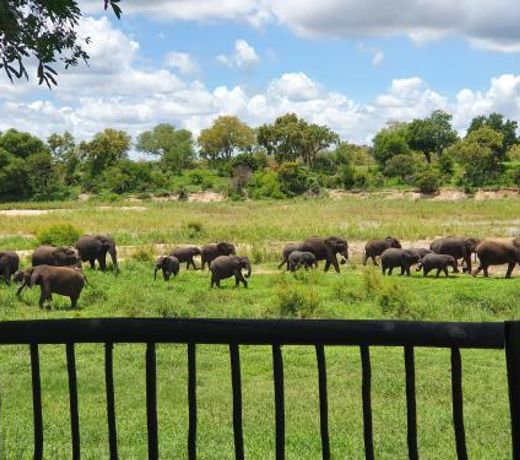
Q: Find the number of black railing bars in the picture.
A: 11